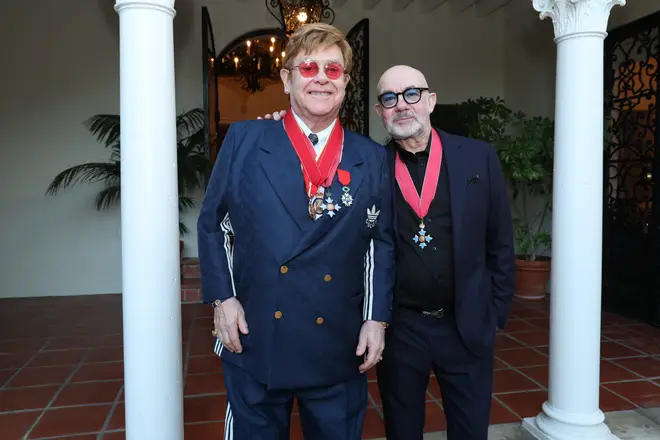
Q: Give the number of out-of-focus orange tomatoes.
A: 0